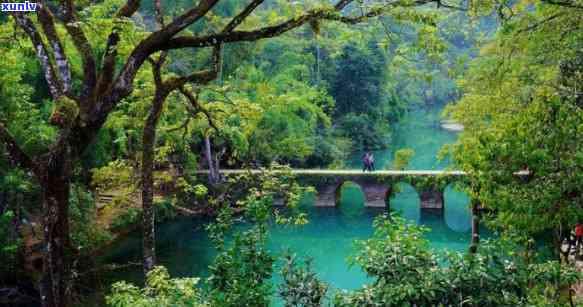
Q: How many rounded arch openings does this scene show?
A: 3